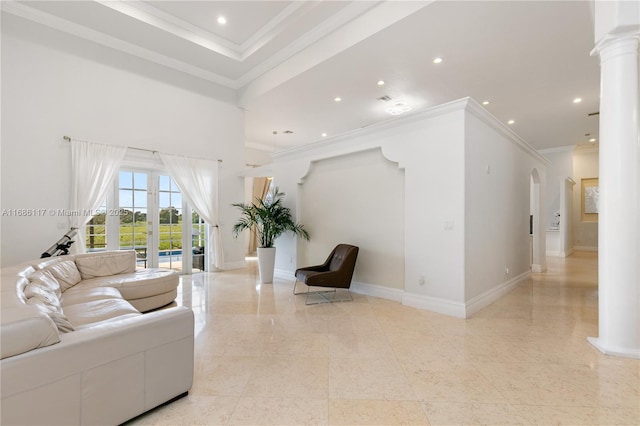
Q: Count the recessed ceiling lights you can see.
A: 9